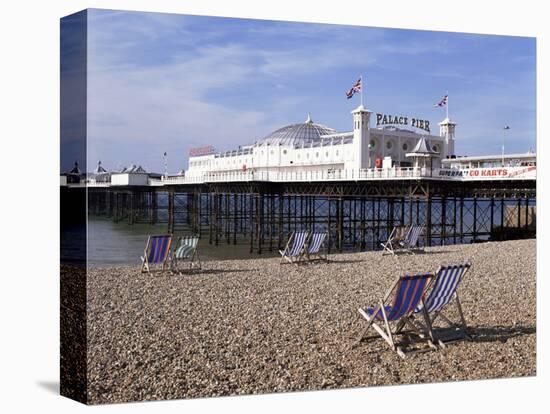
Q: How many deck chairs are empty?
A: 8